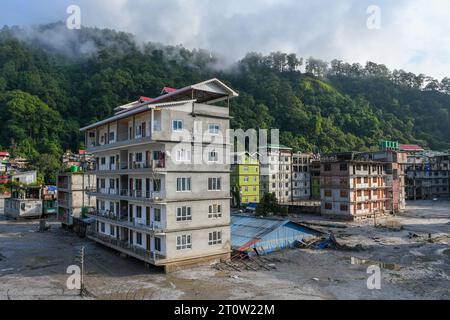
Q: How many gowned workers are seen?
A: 0